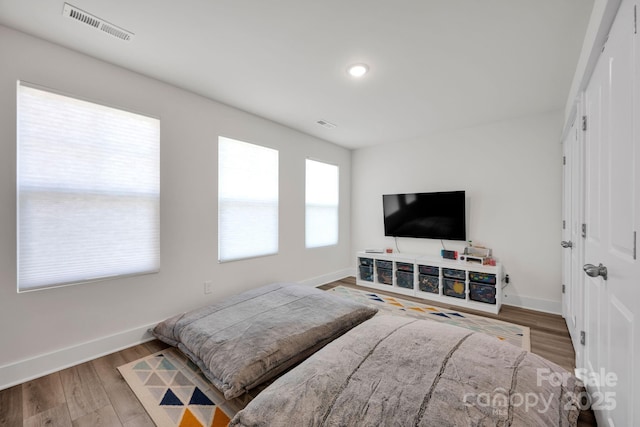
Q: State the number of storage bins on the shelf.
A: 12